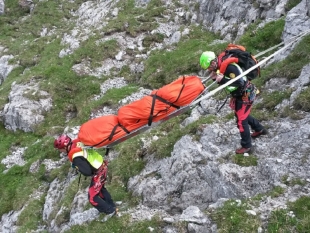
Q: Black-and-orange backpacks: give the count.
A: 1